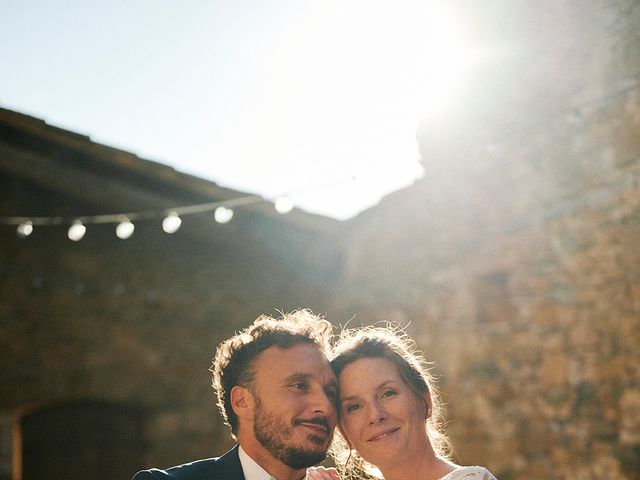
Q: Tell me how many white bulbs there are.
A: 6